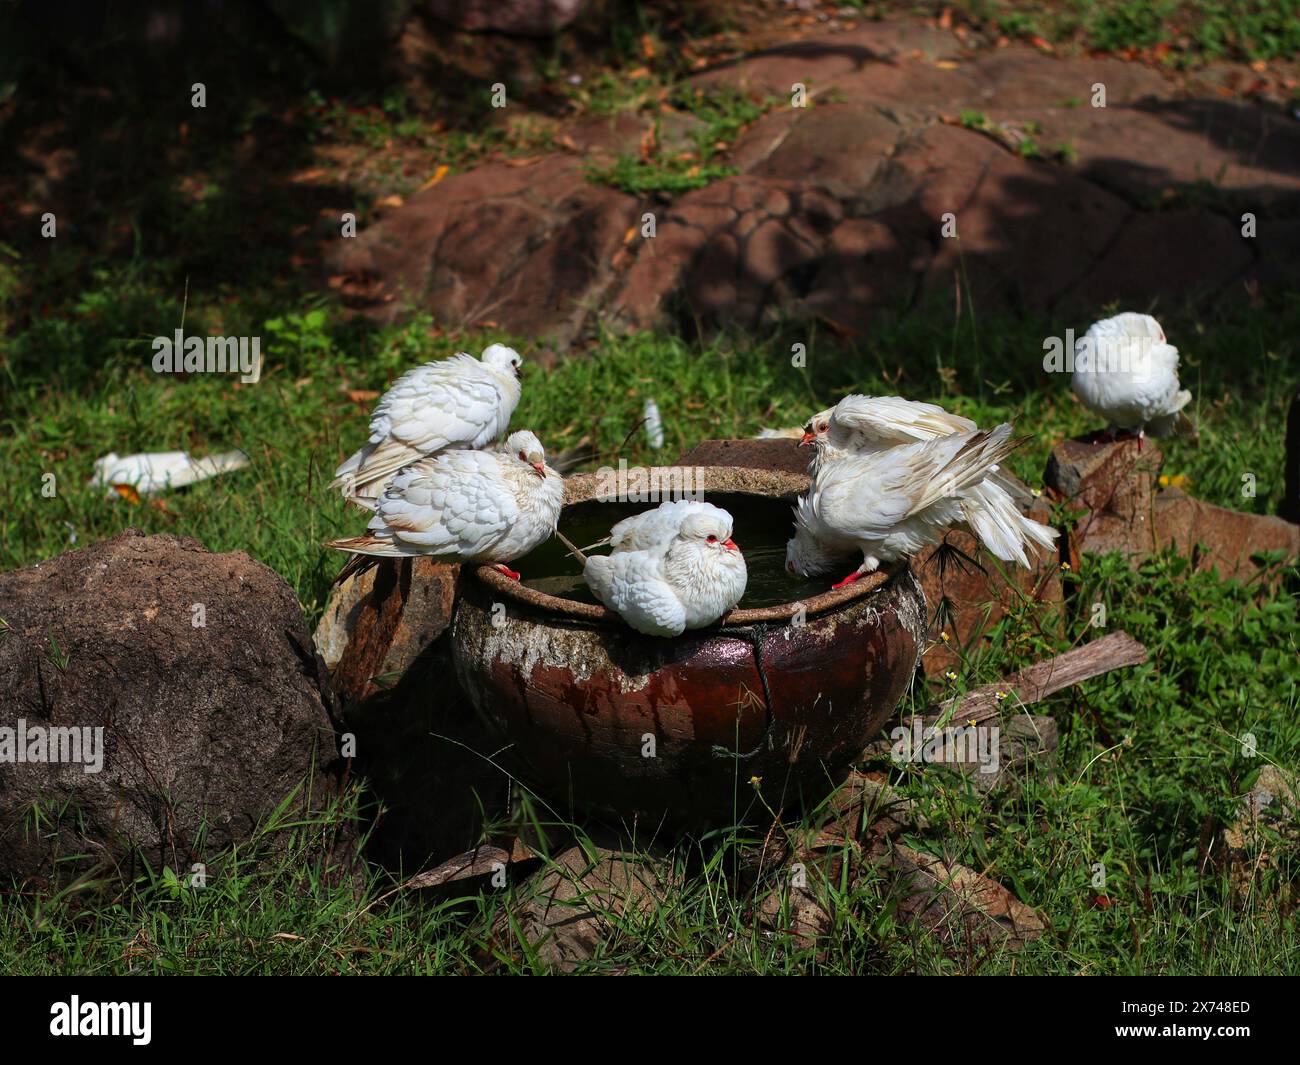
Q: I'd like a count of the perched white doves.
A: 6